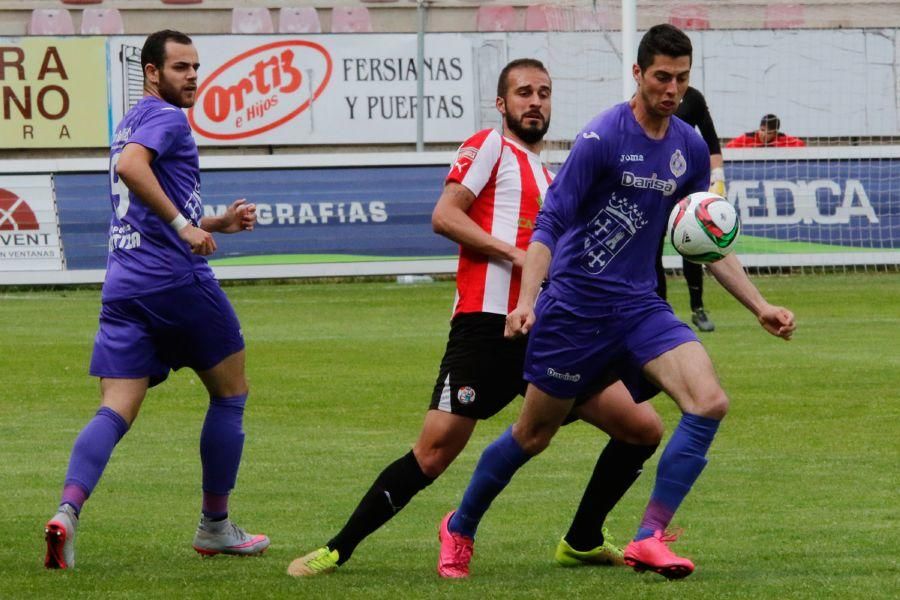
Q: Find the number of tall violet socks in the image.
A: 4